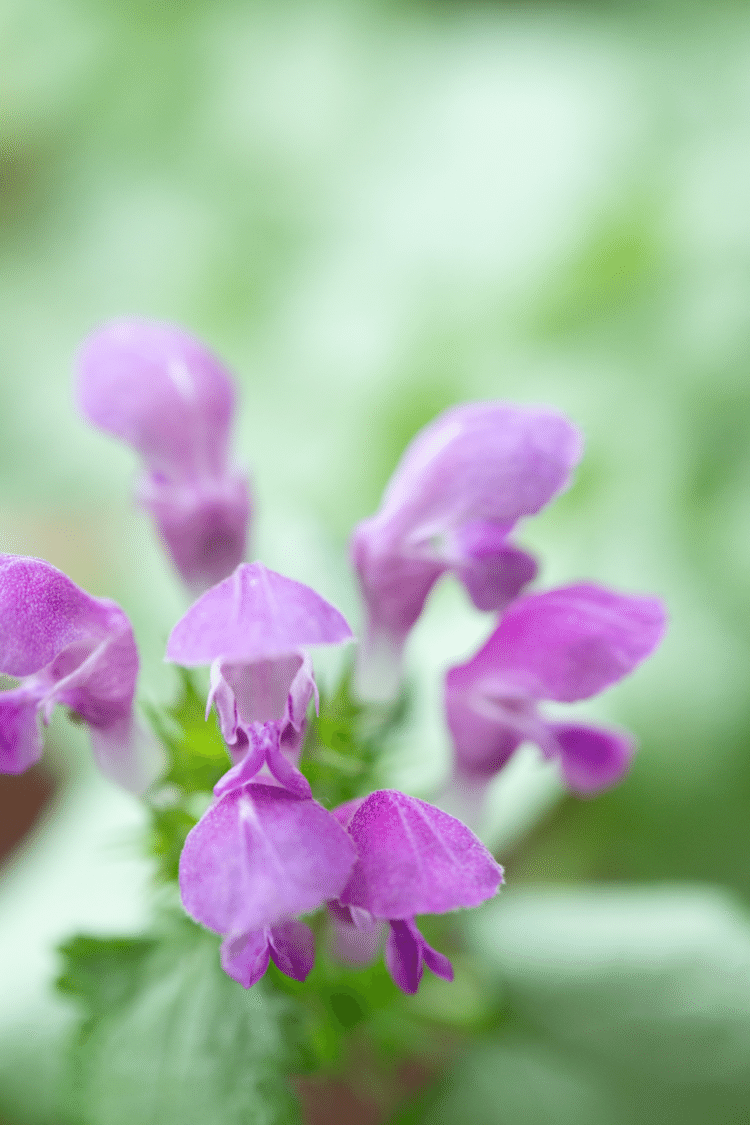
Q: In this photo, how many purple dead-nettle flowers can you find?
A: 7